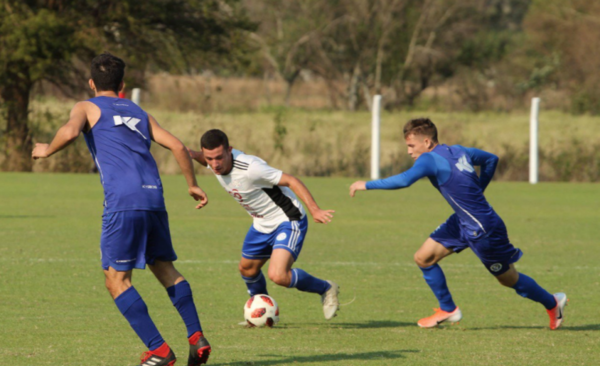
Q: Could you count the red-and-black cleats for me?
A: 2